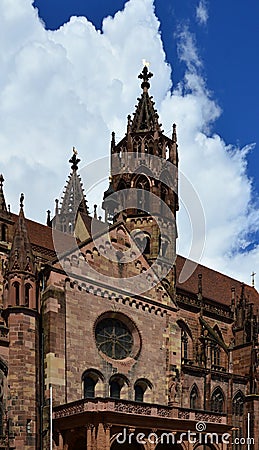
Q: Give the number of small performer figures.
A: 0